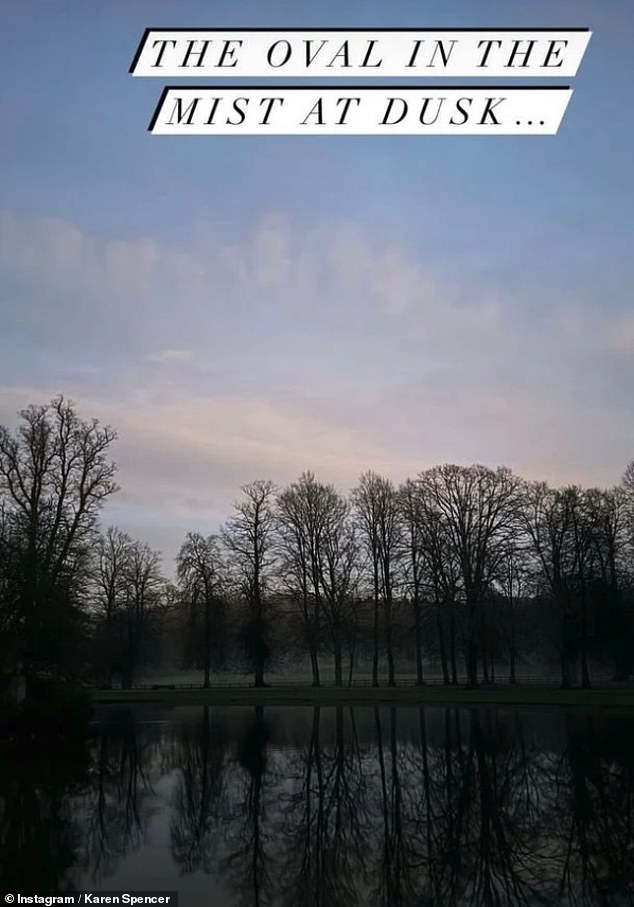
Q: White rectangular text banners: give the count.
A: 2